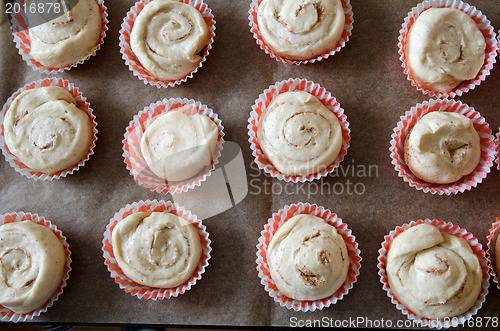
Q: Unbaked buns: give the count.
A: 12